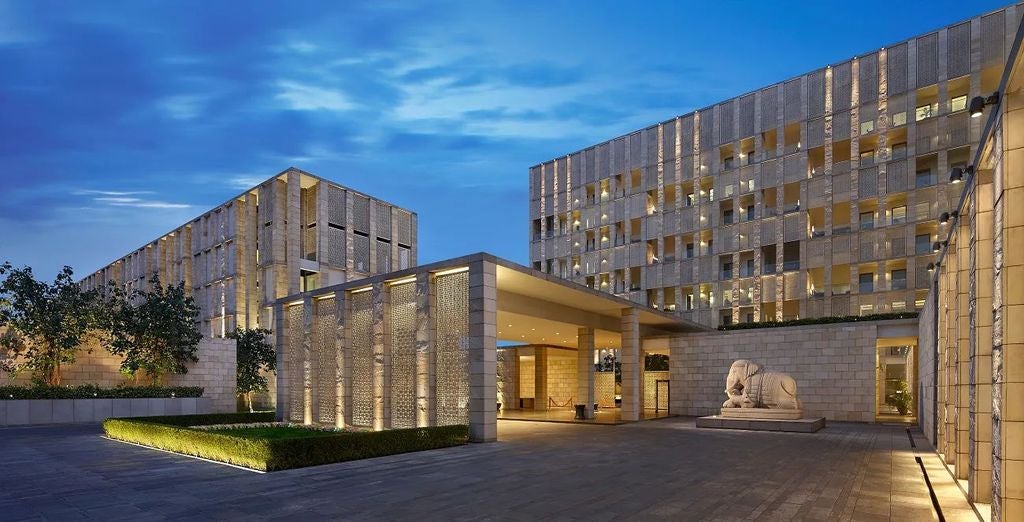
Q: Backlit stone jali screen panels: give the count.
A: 5